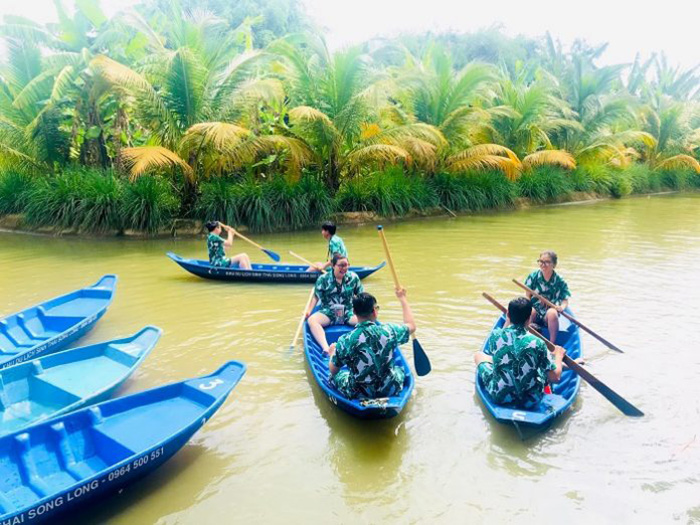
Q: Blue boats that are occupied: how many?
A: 3